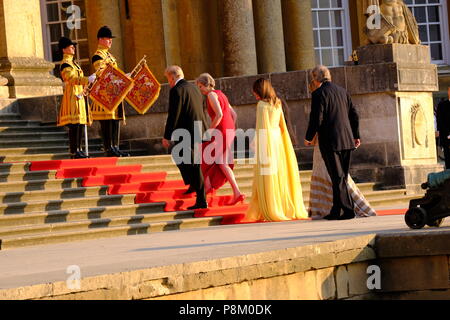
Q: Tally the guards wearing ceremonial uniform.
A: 2